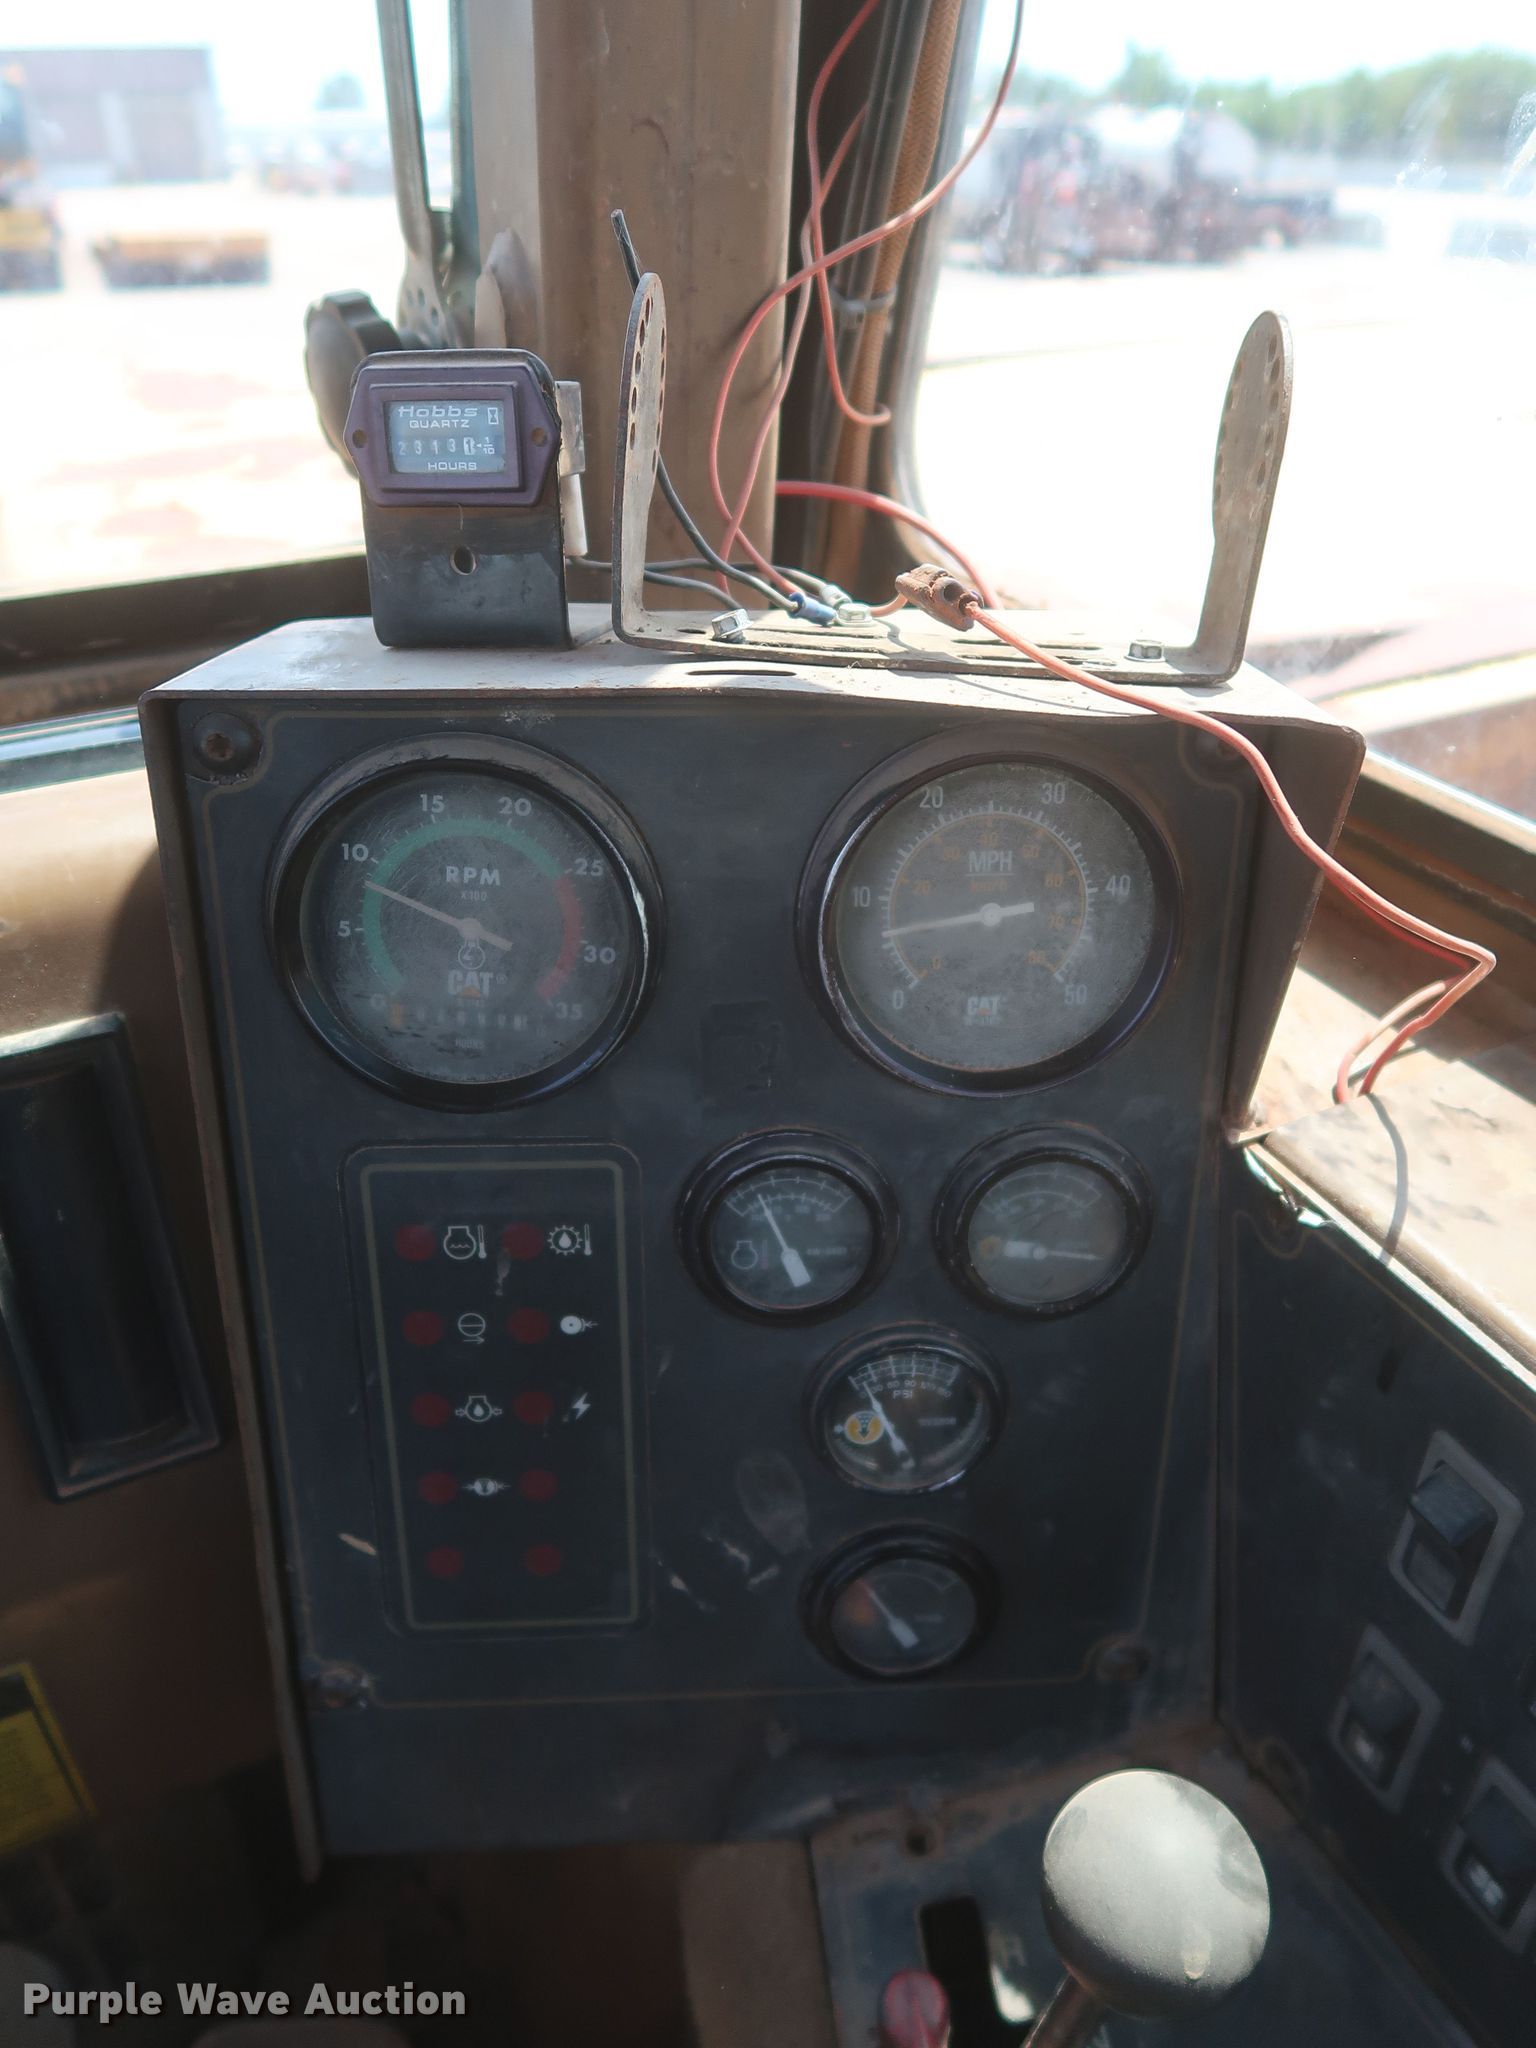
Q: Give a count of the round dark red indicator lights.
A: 10